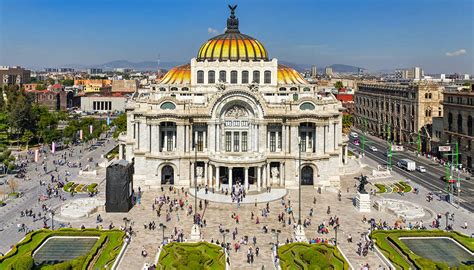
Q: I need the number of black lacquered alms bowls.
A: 0